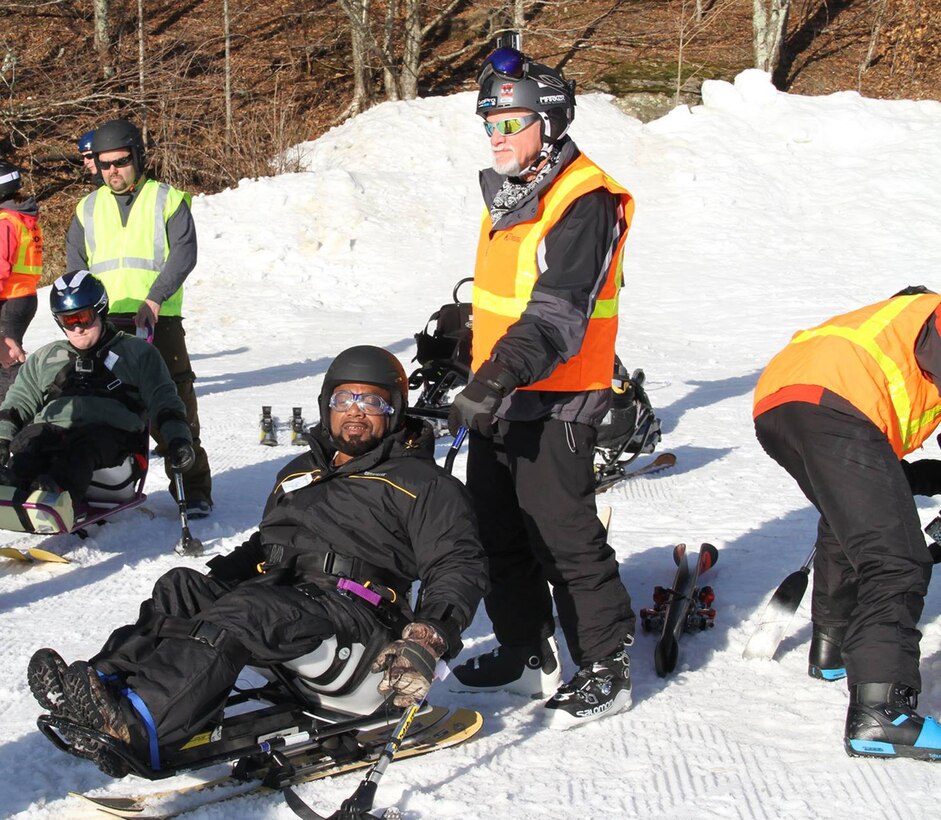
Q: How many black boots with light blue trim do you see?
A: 2